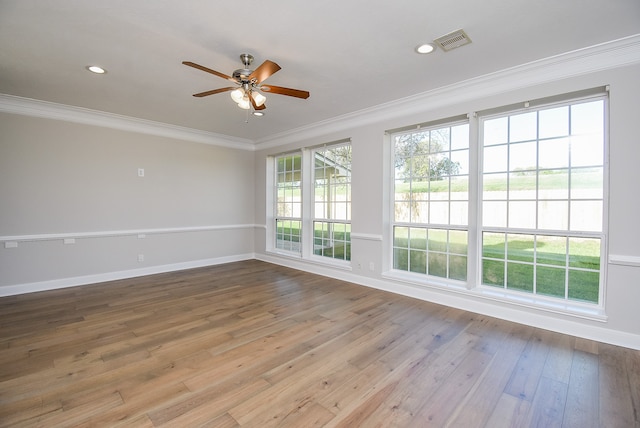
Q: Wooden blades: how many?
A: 5